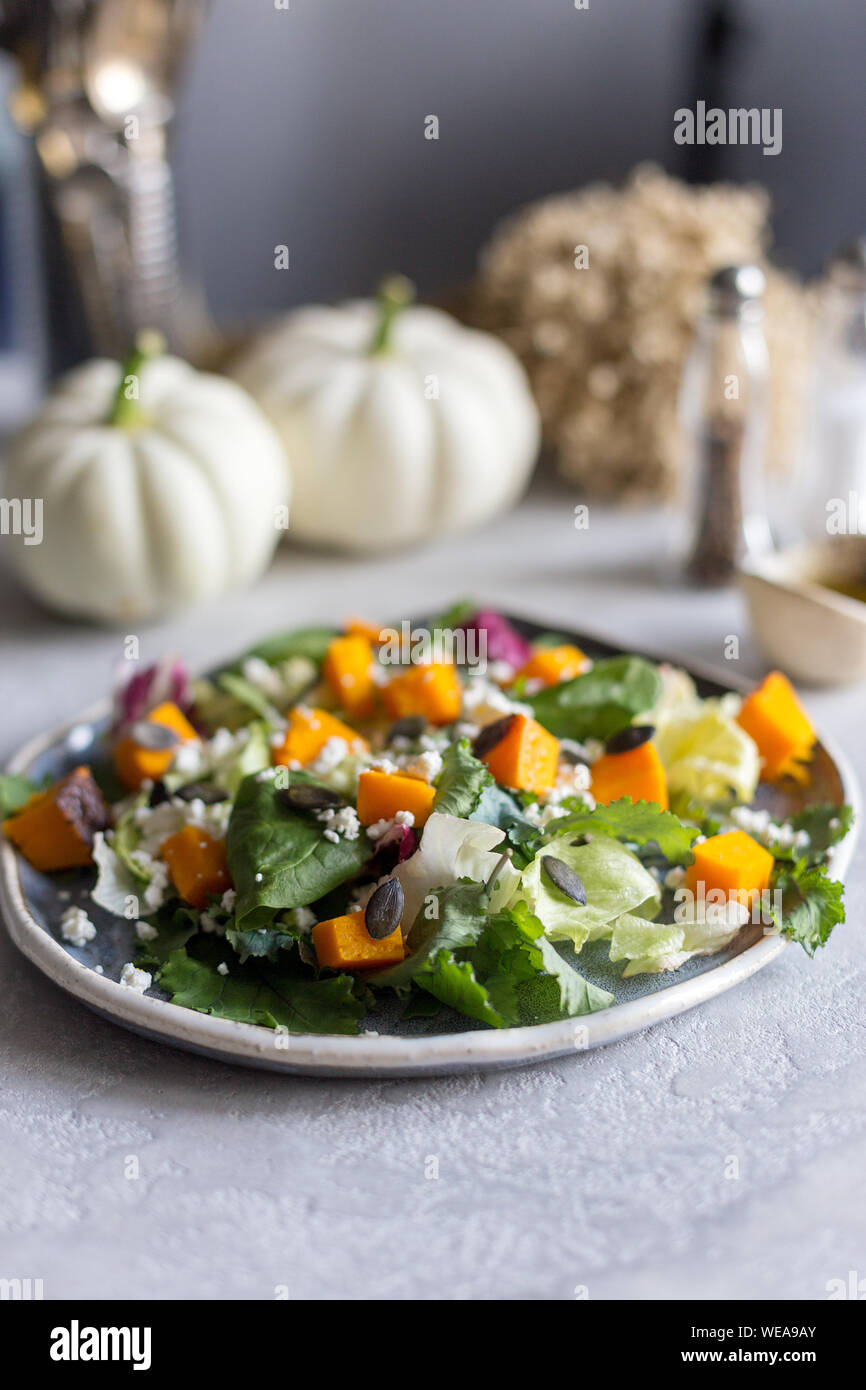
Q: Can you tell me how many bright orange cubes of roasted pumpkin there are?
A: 14